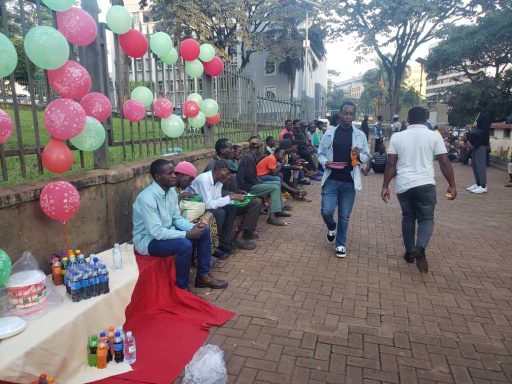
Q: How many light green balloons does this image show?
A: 15